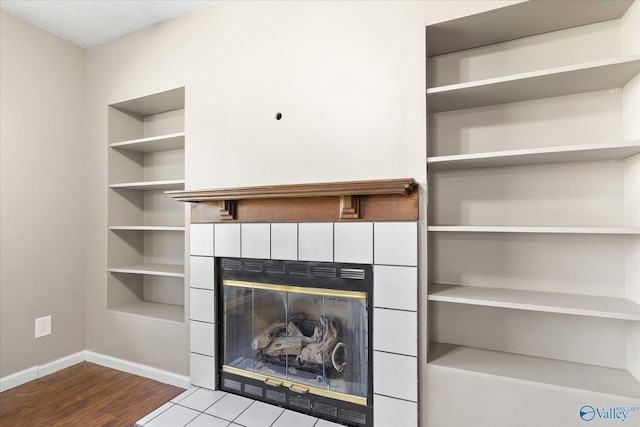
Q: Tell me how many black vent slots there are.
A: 12